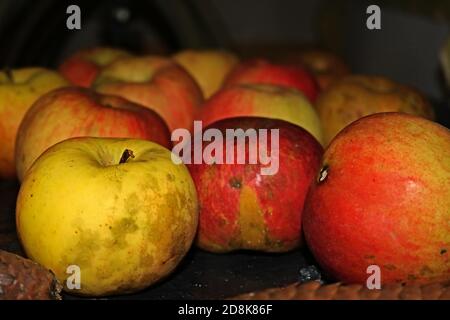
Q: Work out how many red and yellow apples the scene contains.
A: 12